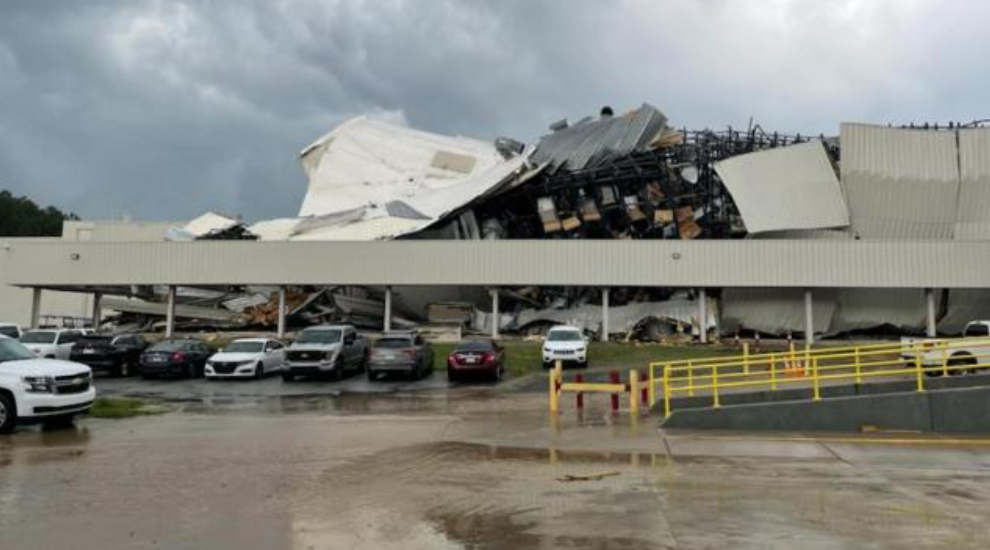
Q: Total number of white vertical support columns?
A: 10